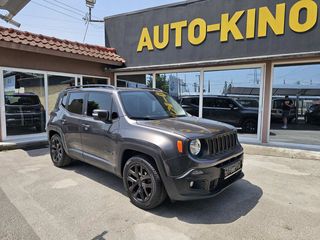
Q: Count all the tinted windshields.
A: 1